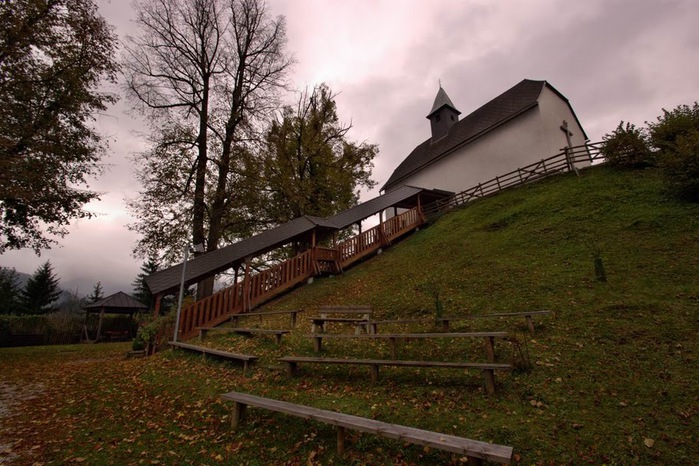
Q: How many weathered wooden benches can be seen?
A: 8